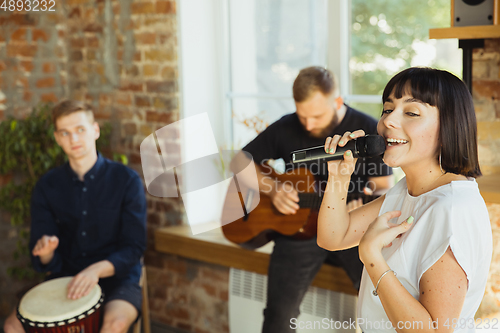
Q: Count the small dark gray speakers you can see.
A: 1